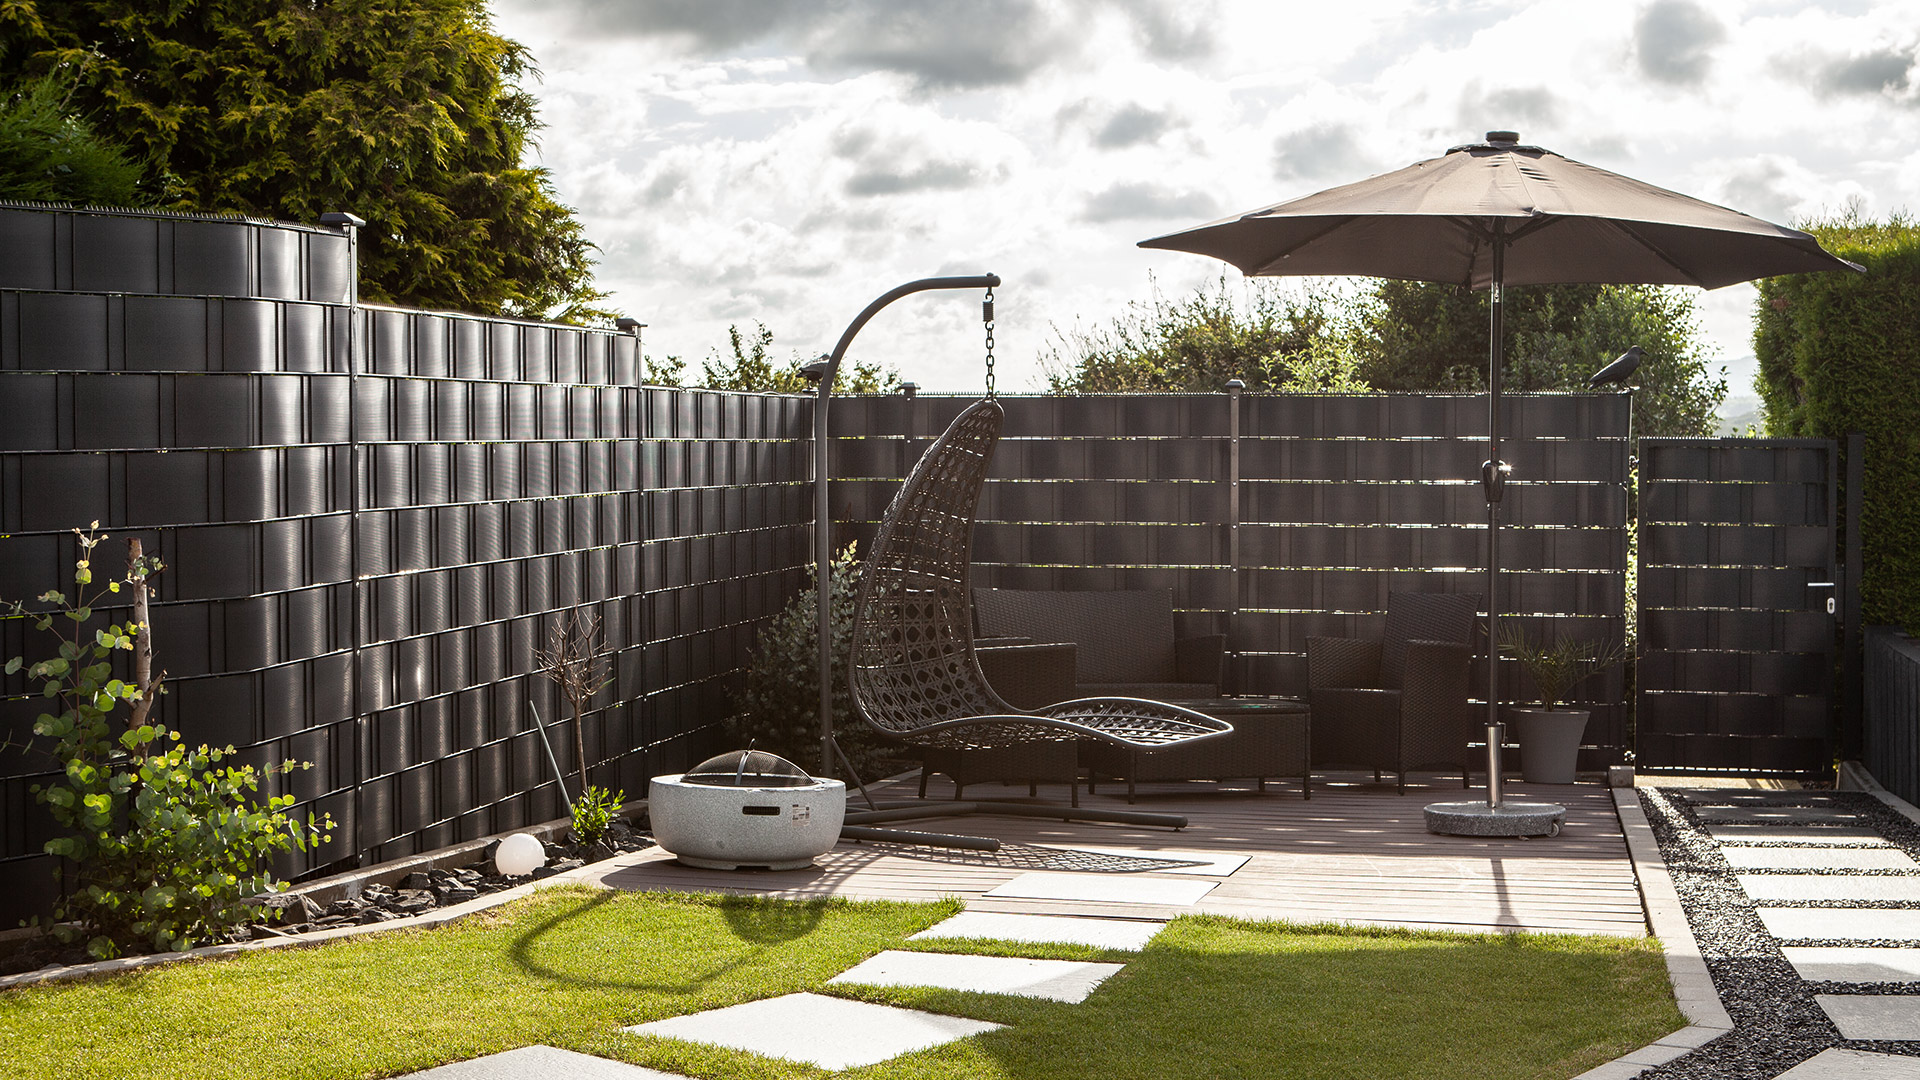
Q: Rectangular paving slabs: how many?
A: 15